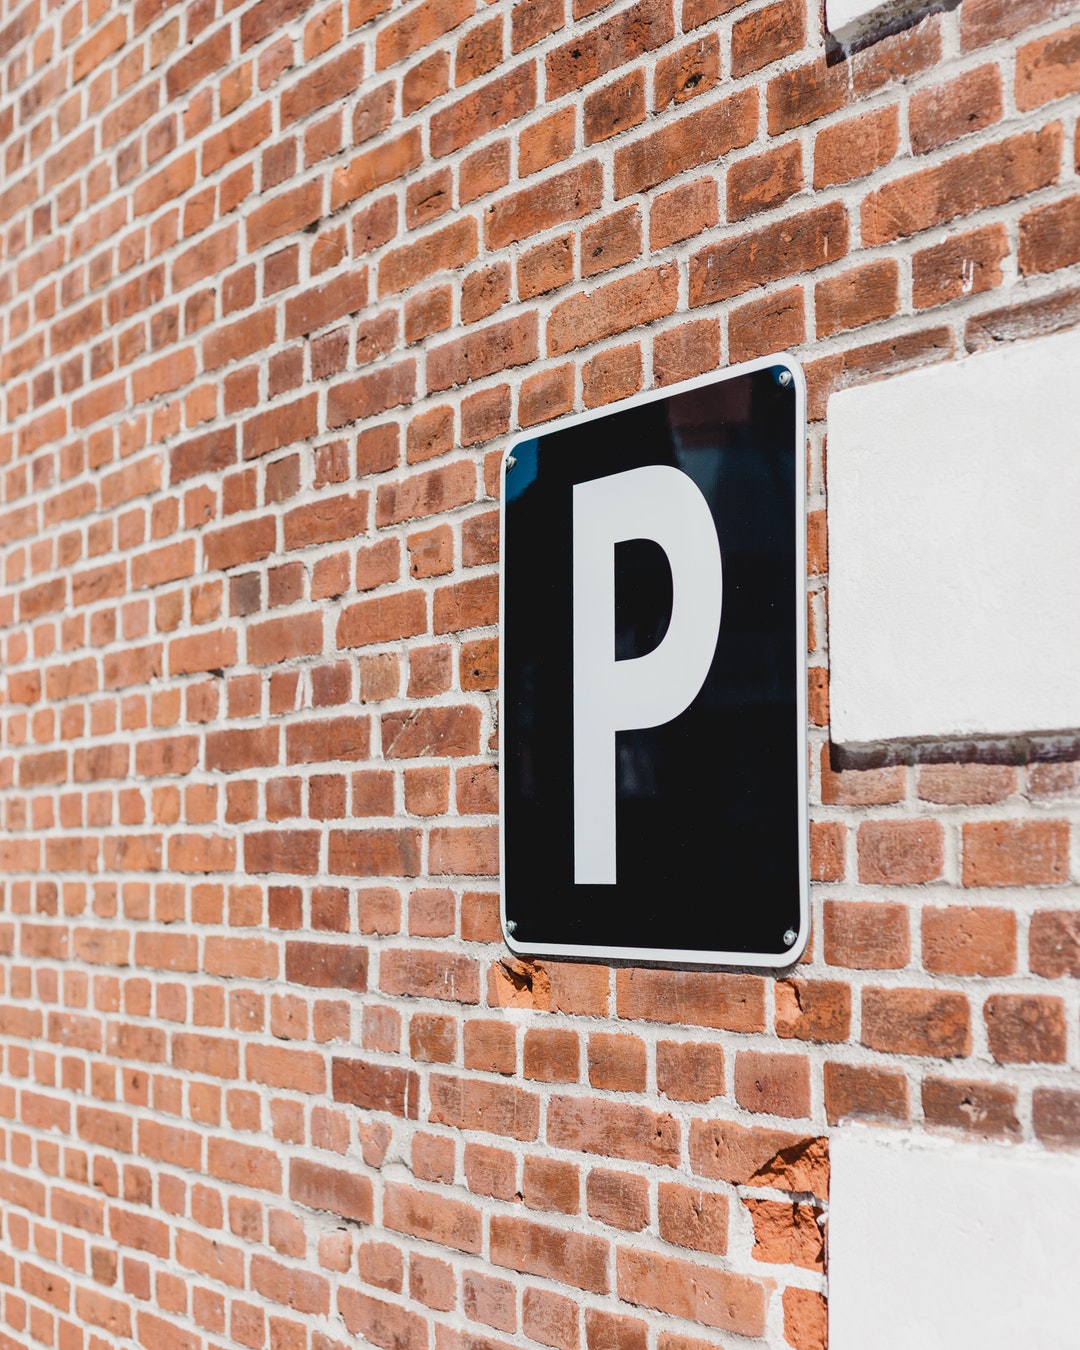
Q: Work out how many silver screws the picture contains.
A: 4